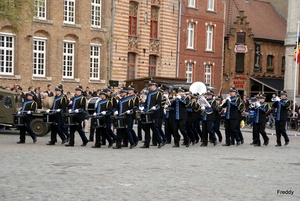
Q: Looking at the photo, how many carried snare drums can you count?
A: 6